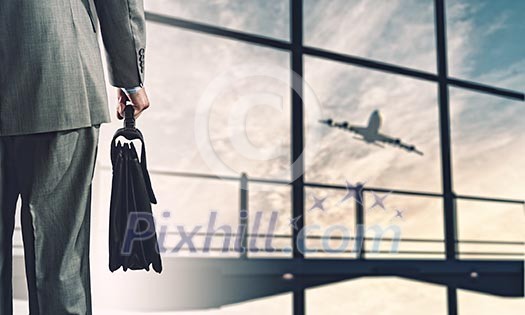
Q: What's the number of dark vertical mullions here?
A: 2